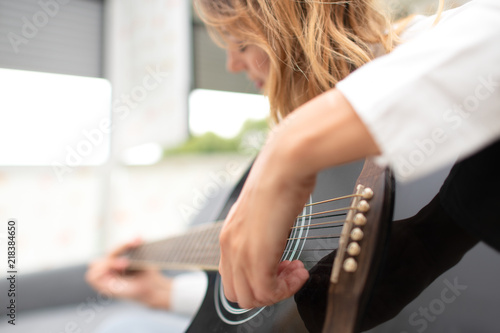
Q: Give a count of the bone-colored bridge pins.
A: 6